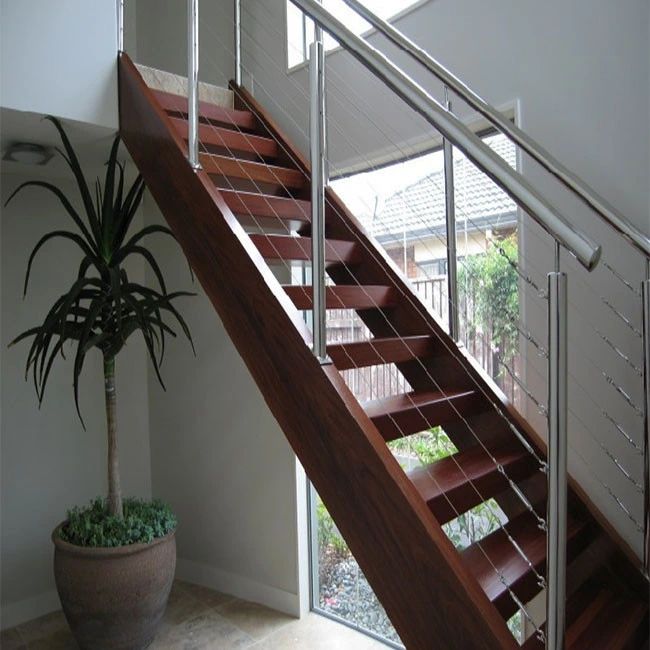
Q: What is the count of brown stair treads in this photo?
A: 11